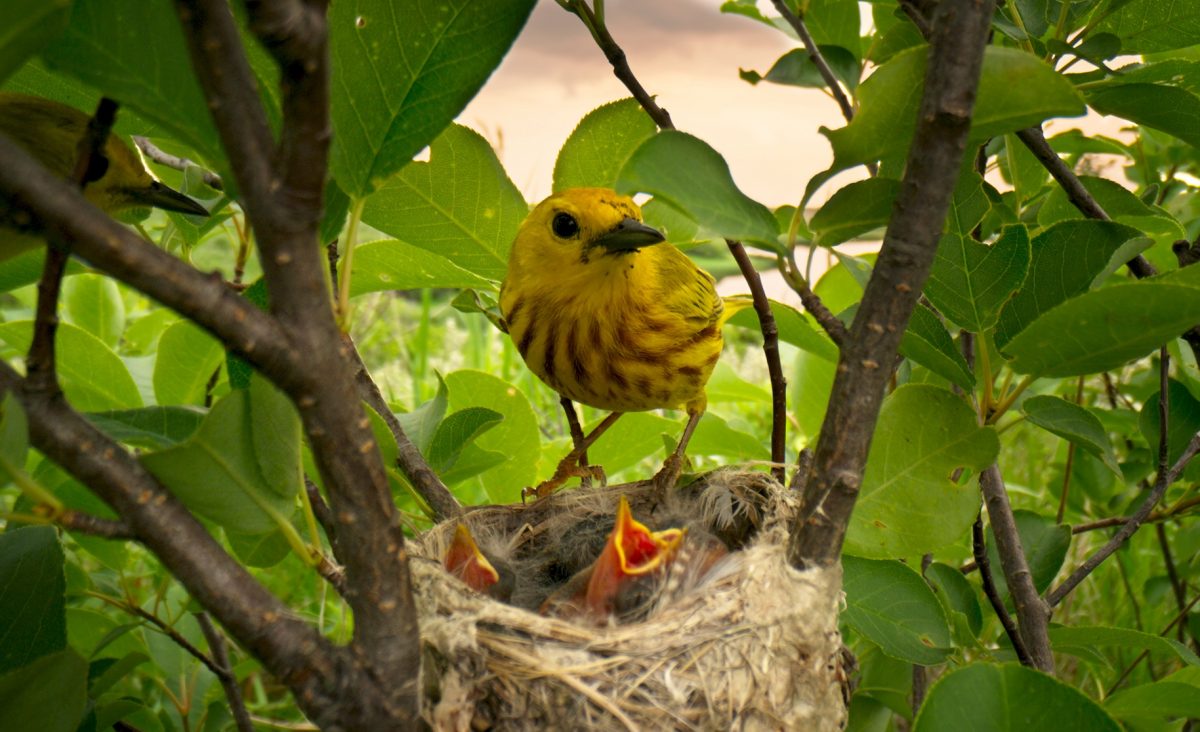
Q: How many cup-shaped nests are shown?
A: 1